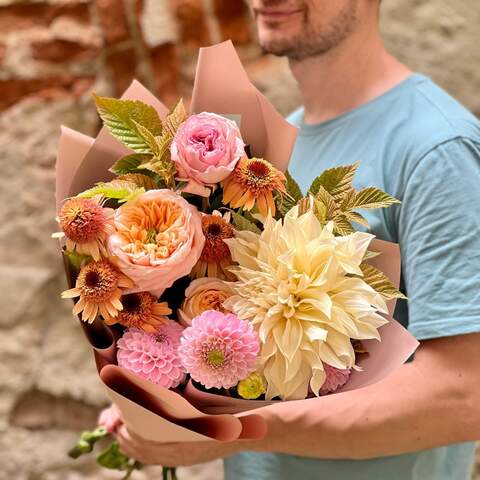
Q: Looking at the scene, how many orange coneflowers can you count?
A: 5